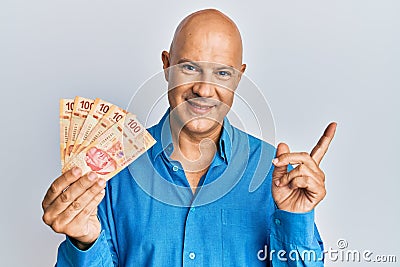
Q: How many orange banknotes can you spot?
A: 5